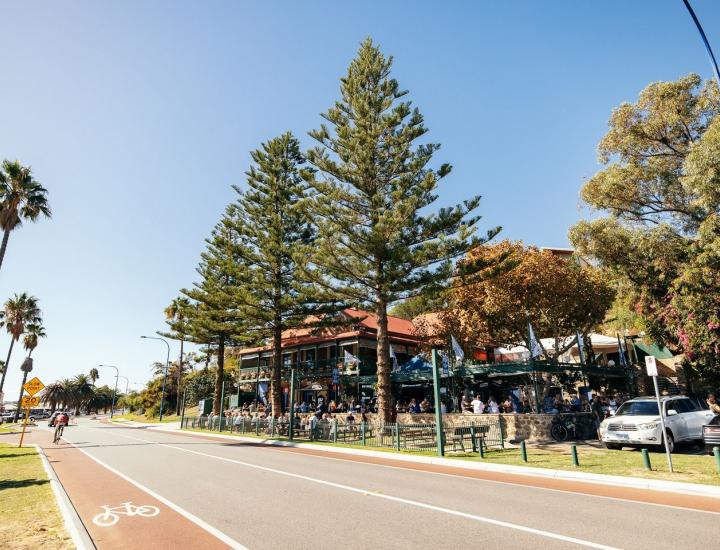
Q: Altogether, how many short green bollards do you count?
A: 5